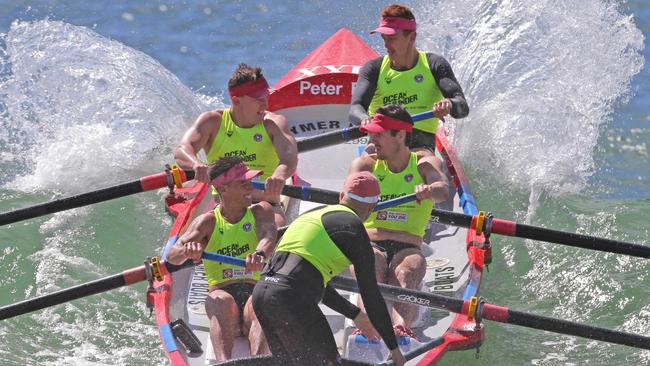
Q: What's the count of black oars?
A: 4